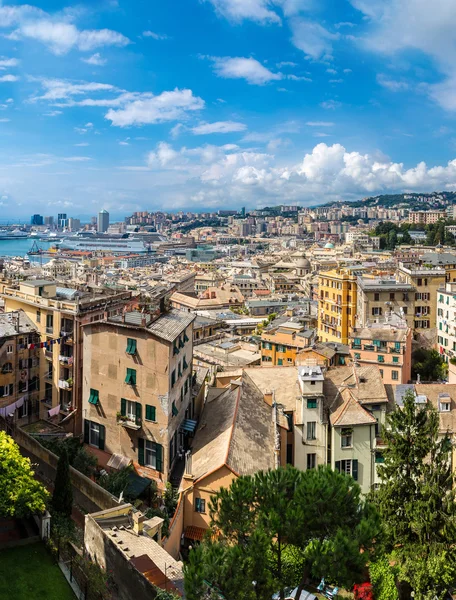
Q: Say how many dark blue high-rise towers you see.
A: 2